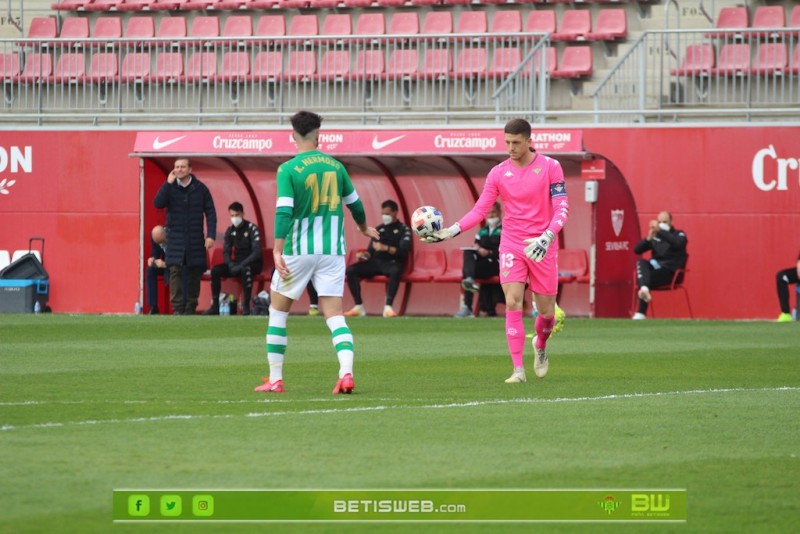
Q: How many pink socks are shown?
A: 2